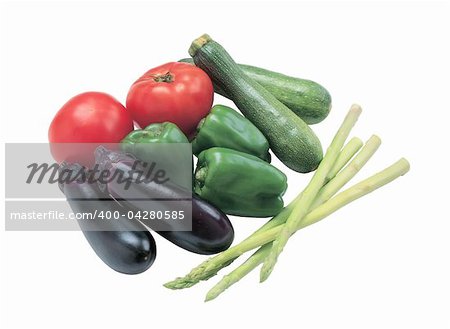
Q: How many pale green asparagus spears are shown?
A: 4